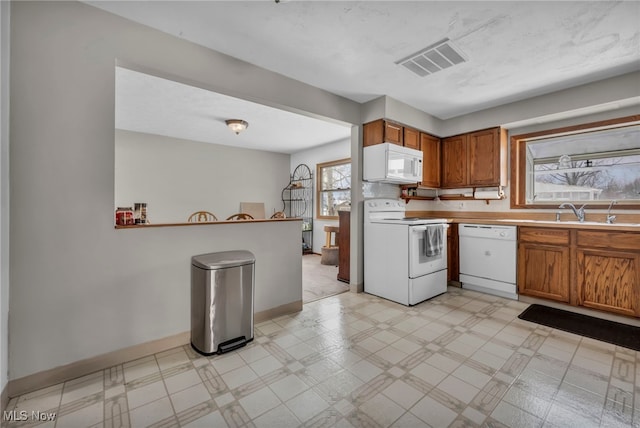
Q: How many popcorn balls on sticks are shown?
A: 0